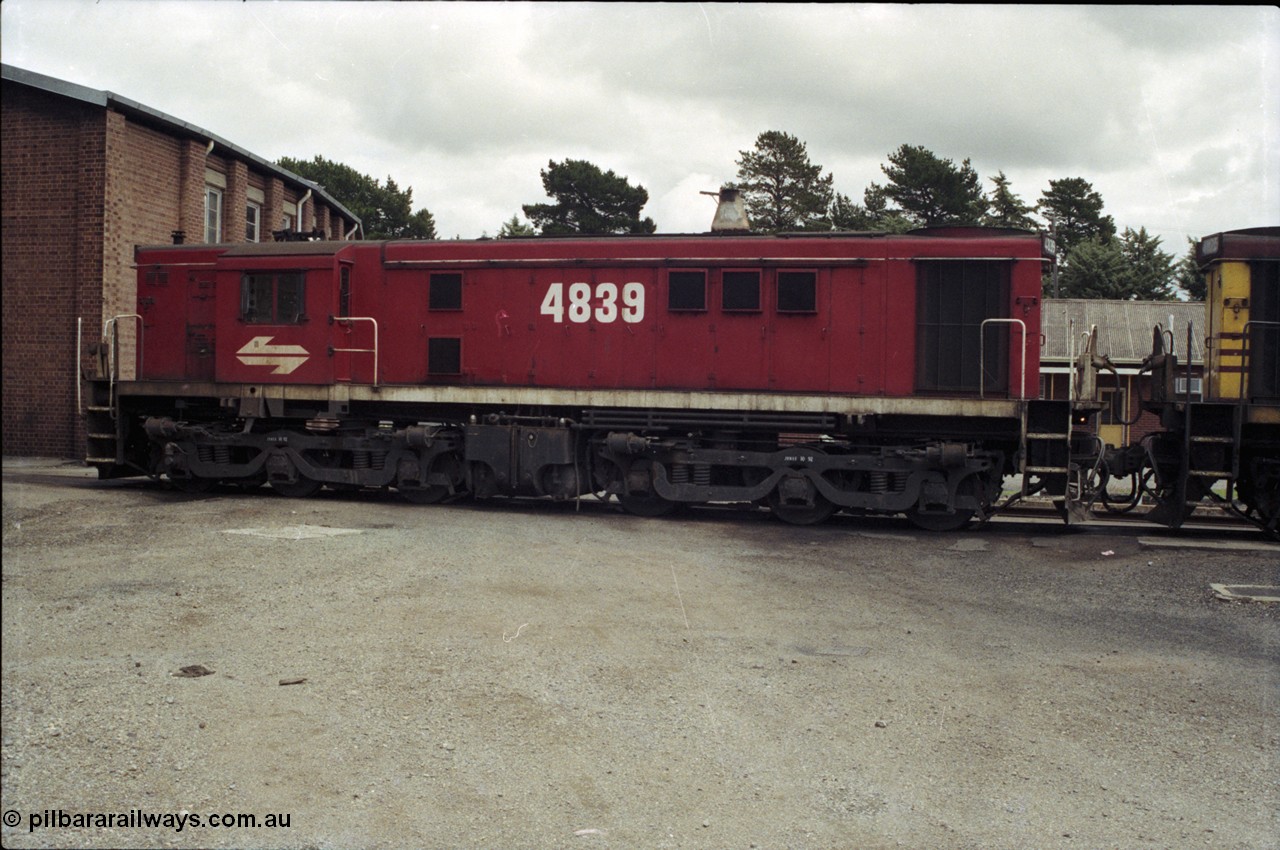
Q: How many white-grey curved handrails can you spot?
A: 3